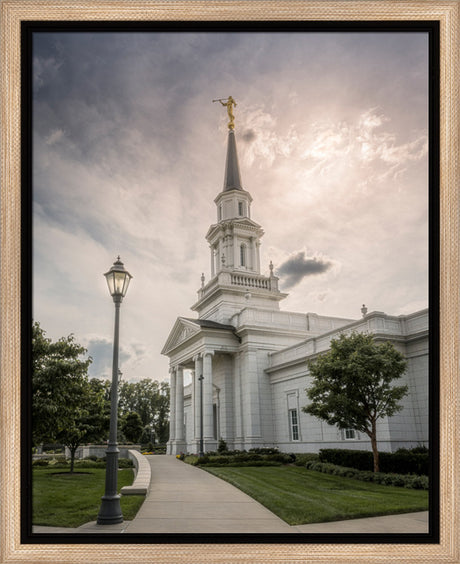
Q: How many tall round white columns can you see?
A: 4